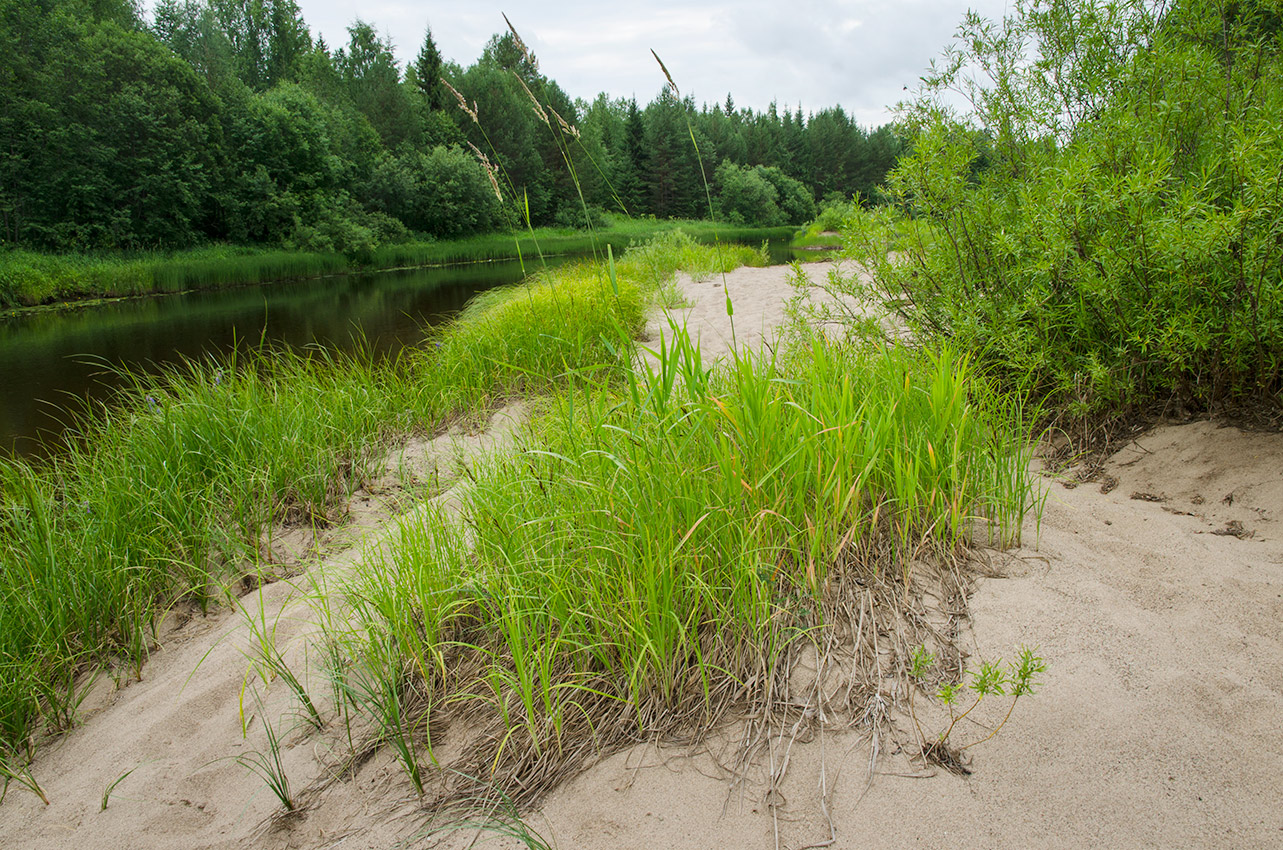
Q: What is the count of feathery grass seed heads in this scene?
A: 6